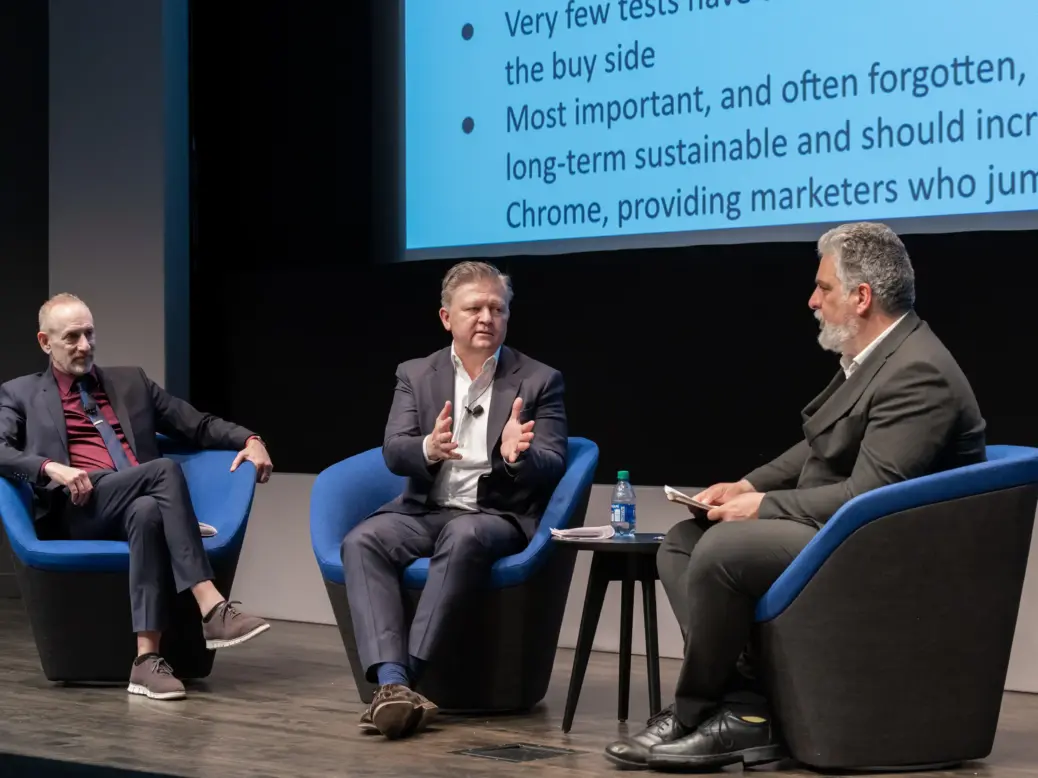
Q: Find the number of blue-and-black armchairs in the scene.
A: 3